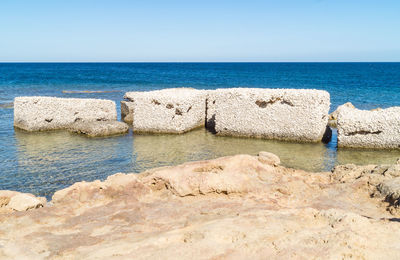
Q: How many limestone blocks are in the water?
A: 4